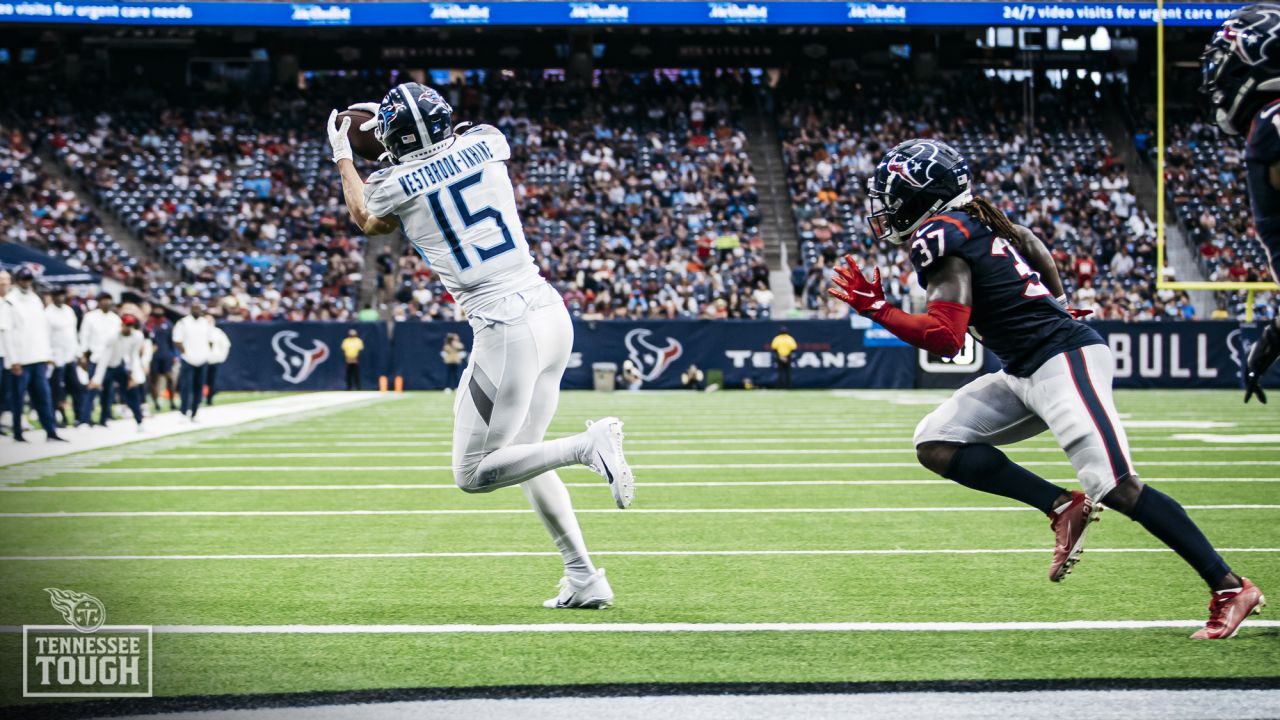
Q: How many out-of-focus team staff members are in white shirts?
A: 7